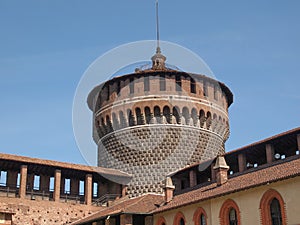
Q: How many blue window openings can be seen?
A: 7